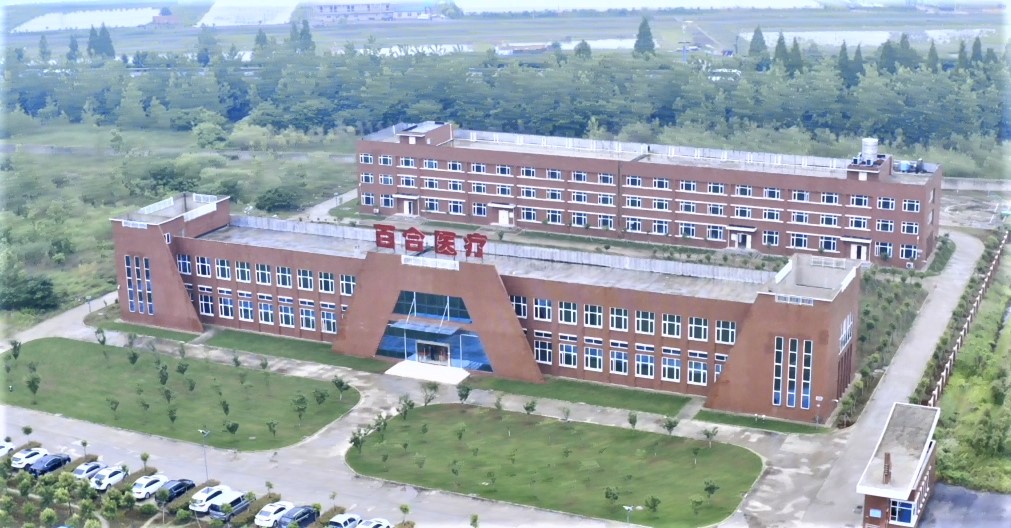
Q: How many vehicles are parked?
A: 13